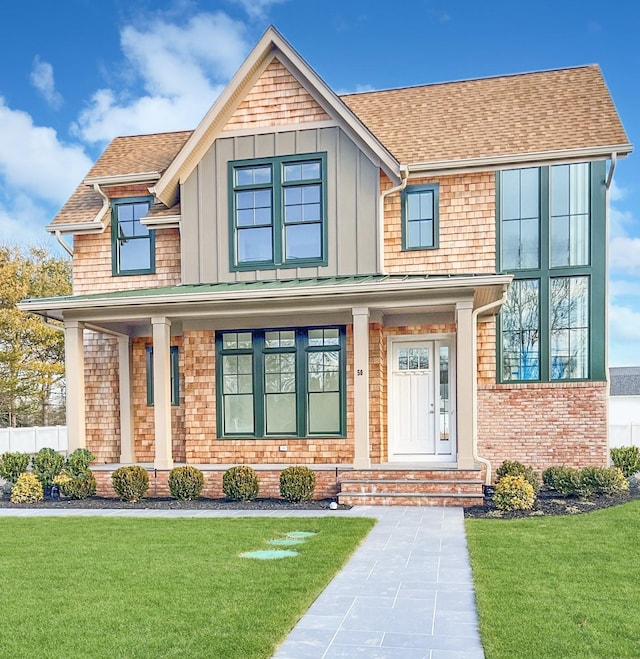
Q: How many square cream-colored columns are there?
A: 5